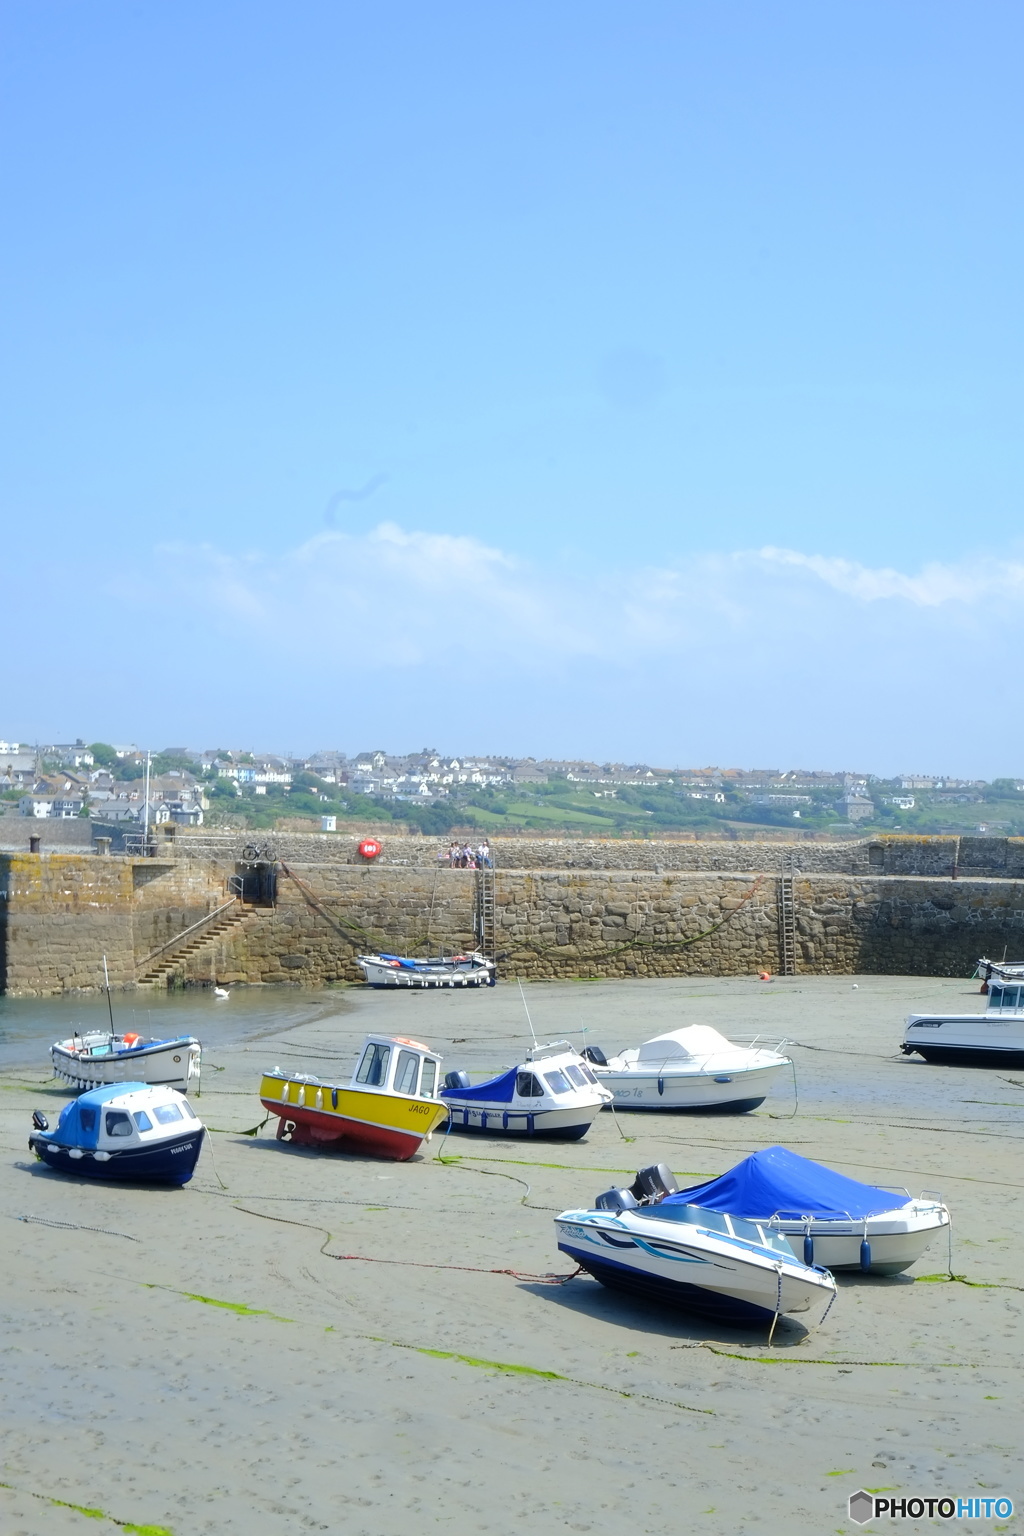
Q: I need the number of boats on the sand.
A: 10